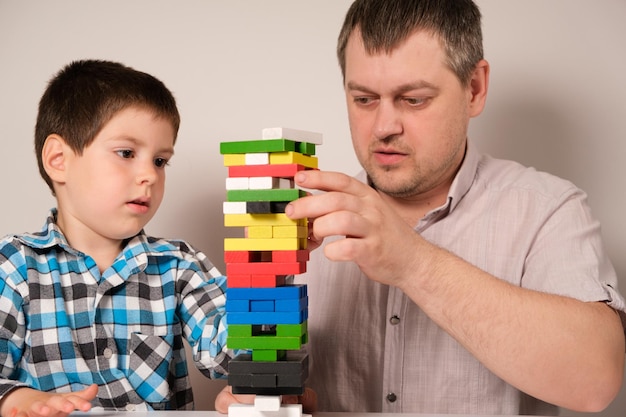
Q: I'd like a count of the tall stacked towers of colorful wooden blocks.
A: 1